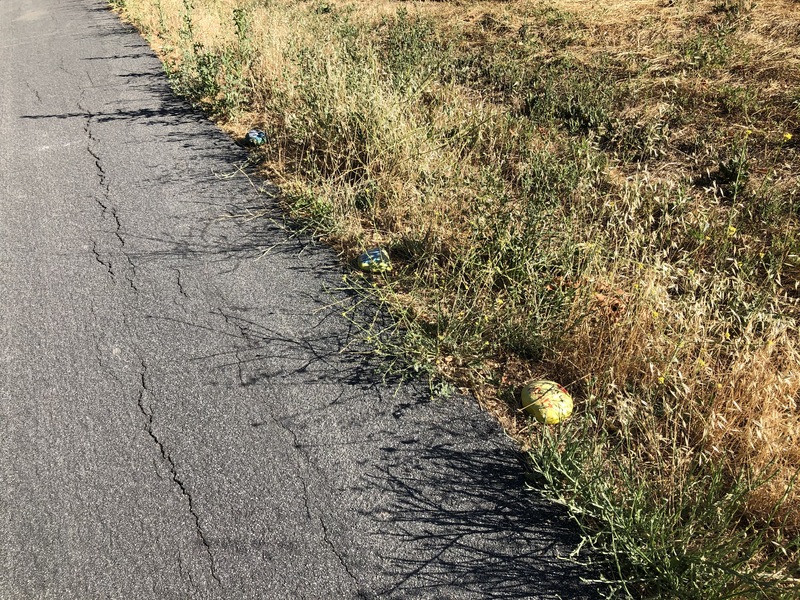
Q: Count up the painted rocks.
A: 3